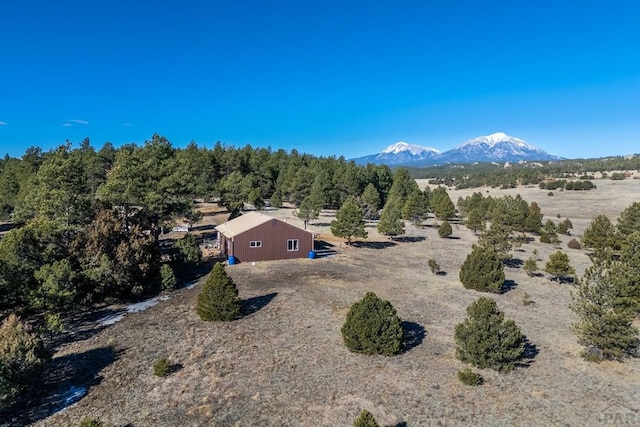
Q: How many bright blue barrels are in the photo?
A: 2